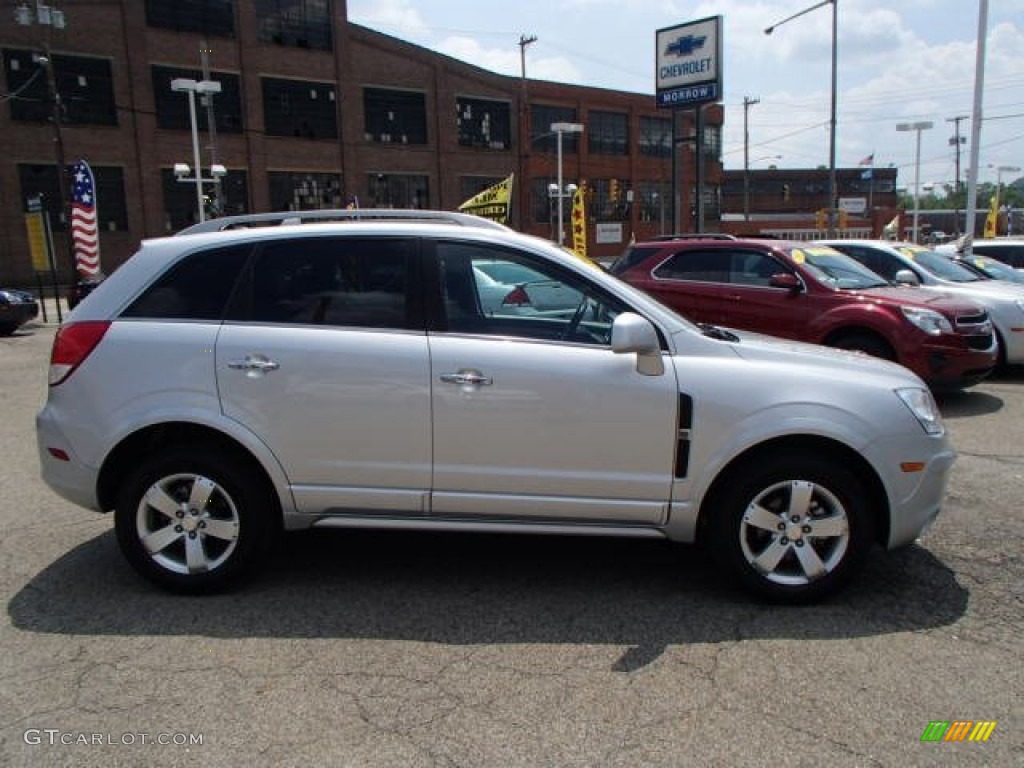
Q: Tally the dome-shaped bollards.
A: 0